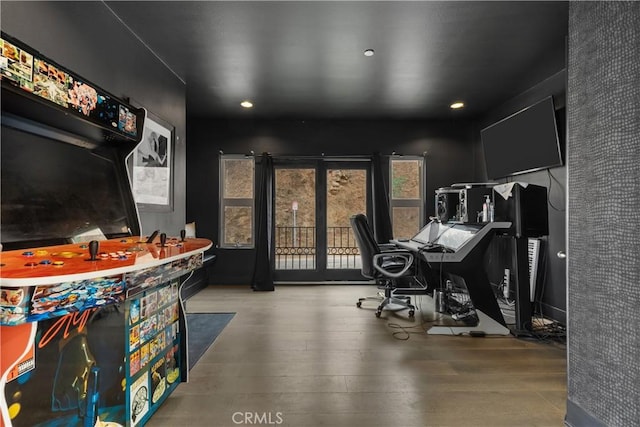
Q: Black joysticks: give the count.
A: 4